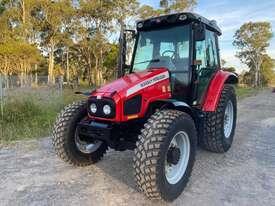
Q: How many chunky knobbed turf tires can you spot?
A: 3